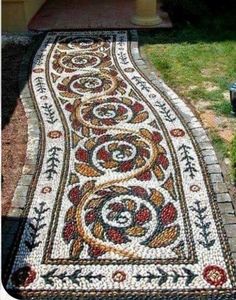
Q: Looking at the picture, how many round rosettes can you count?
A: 11